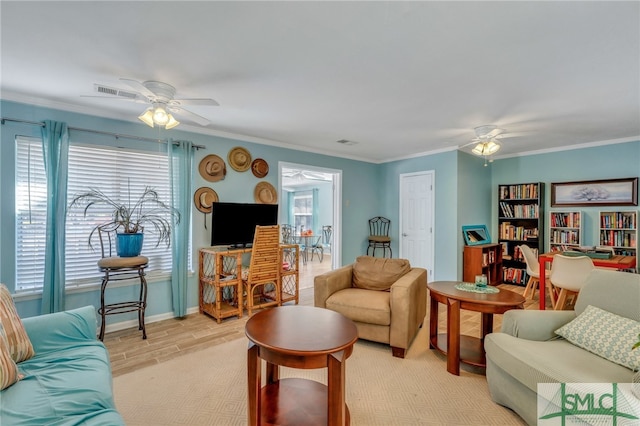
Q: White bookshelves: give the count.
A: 2